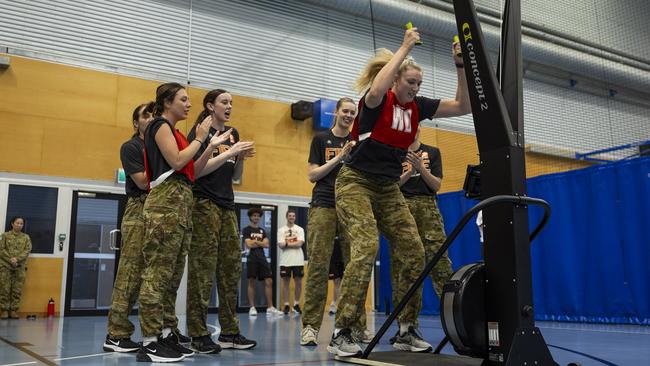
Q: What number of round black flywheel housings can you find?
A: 1